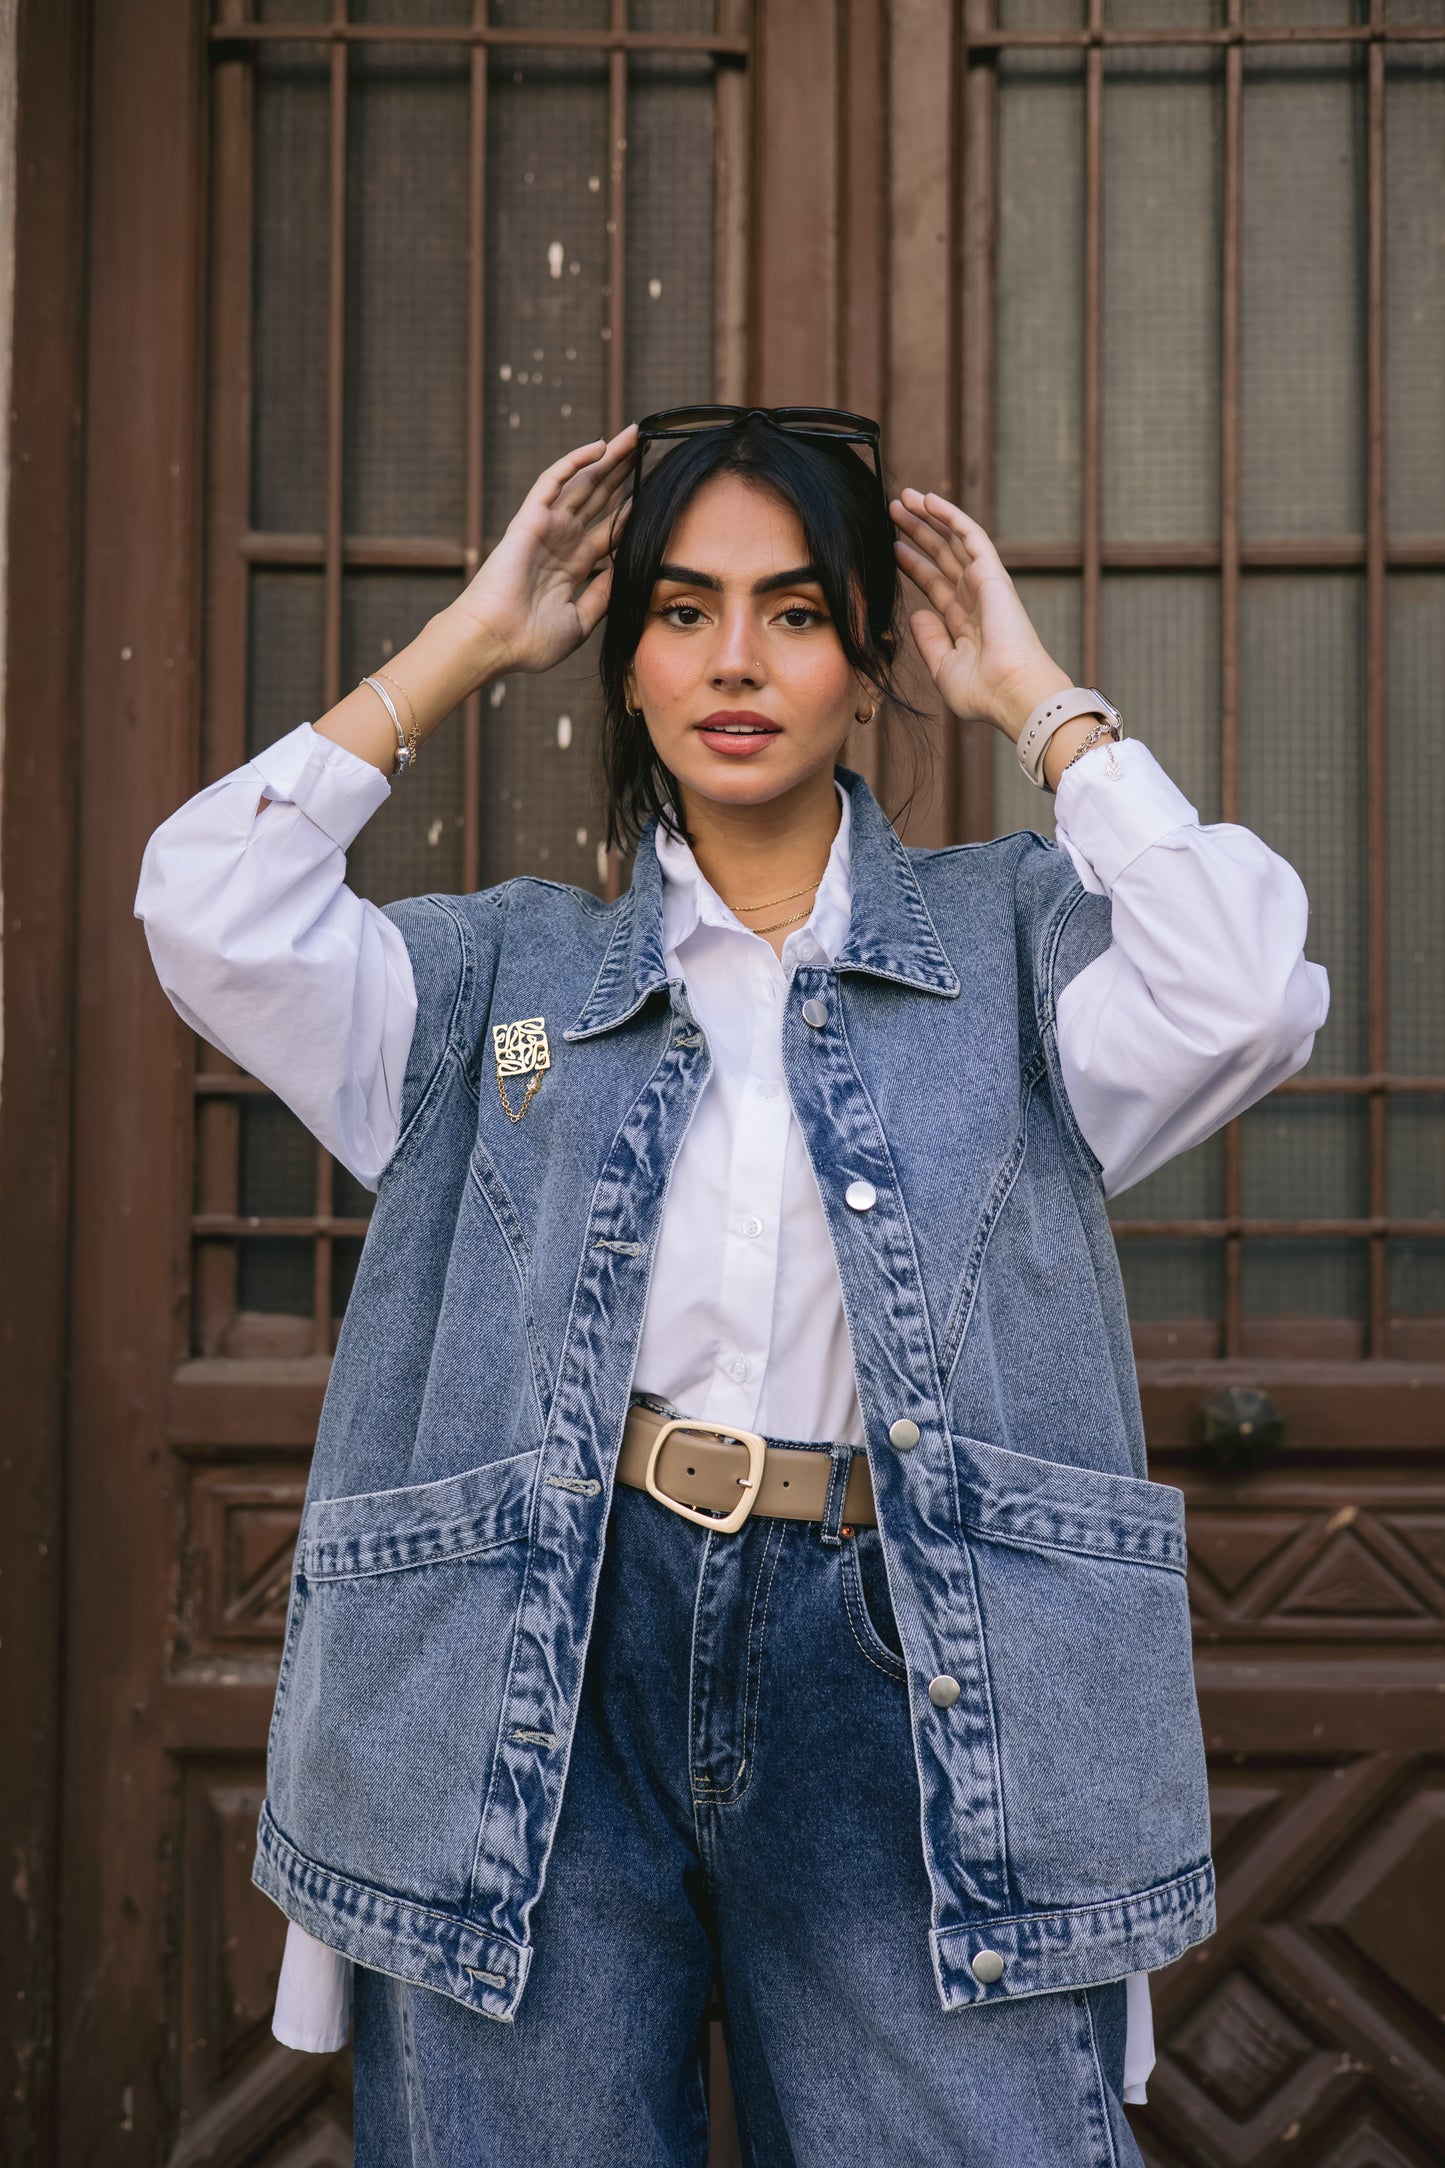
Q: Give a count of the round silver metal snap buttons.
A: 5